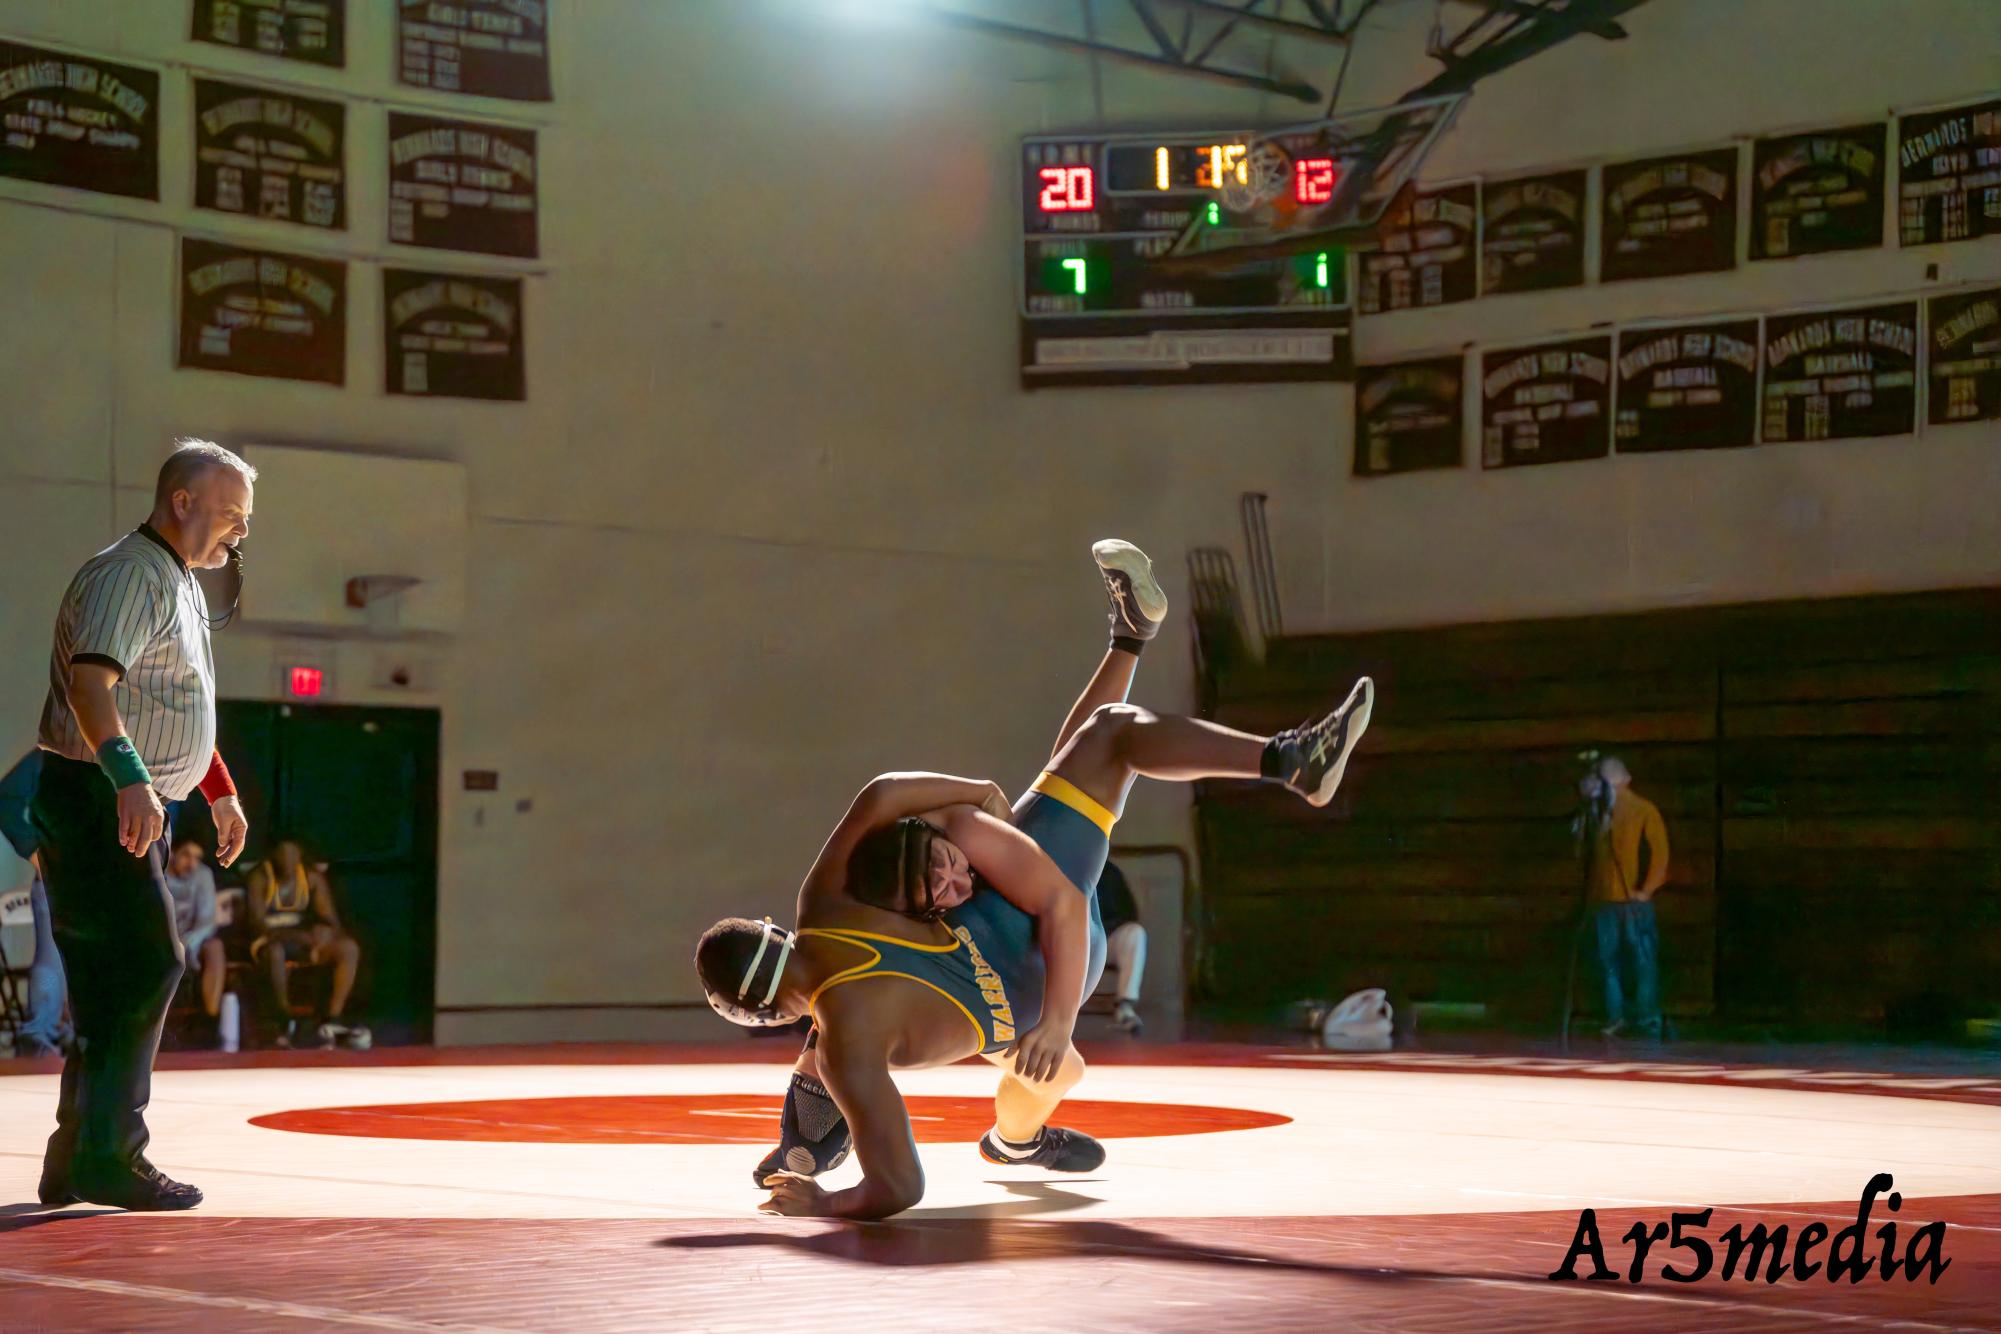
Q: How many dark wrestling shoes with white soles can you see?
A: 2